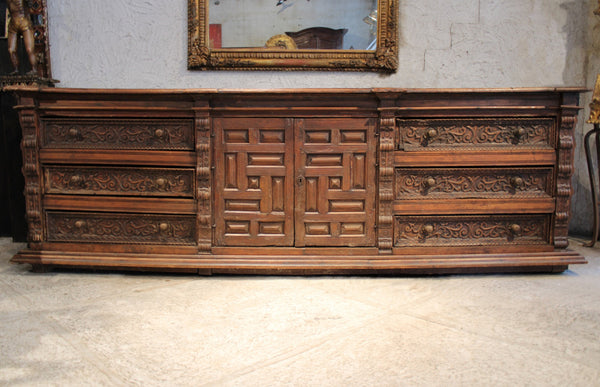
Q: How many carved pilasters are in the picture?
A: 4